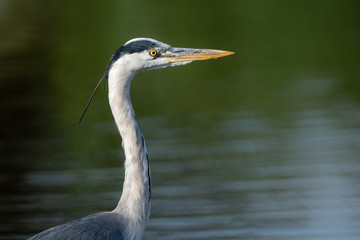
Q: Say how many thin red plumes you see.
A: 0